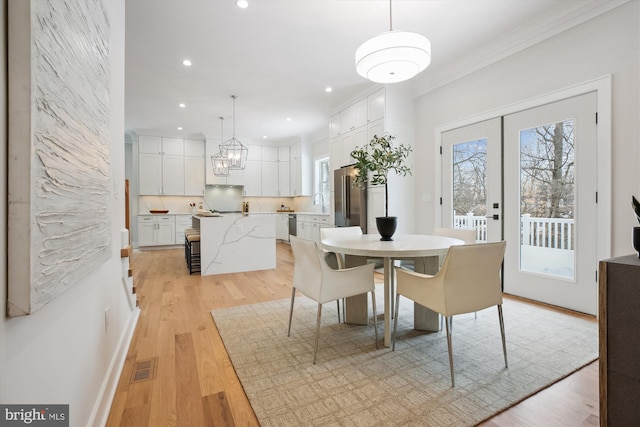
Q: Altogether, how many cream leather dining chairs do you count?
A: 4